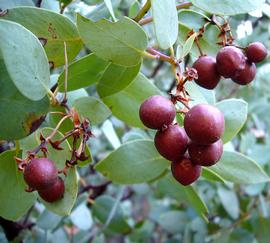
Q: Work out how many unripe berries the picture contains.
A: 0